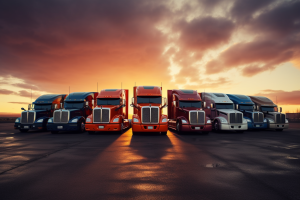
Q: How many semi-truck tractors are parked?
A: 8